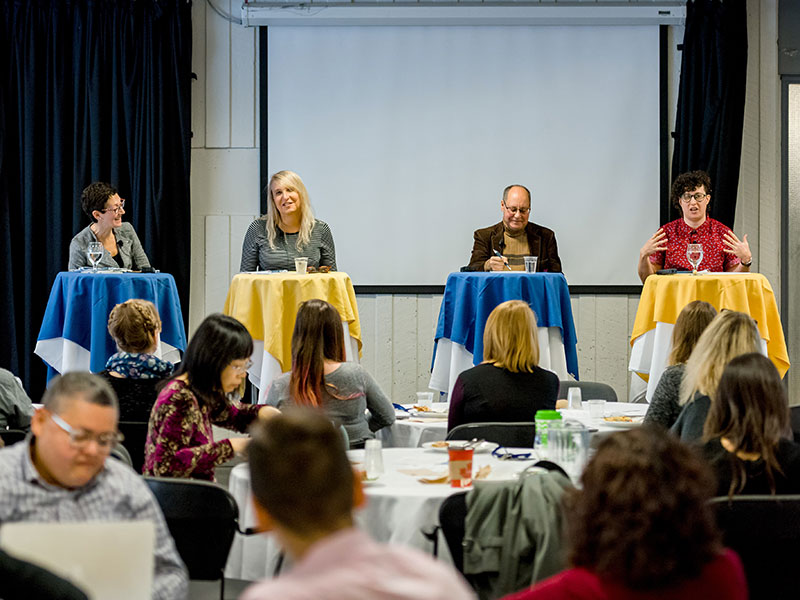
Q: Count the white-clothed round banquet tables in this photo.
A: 2